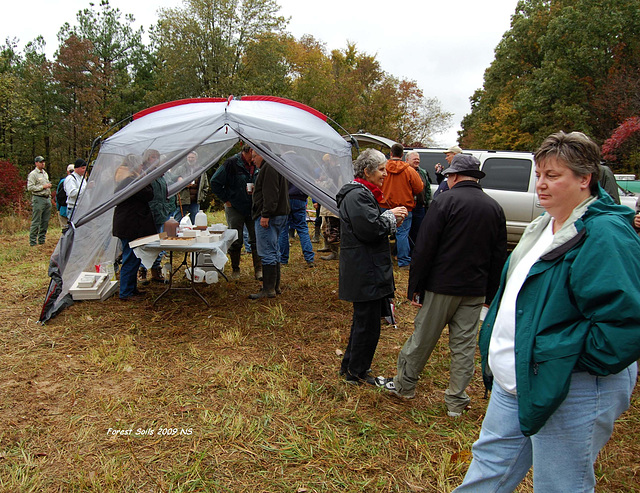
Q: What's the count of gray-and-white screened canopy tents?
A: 1